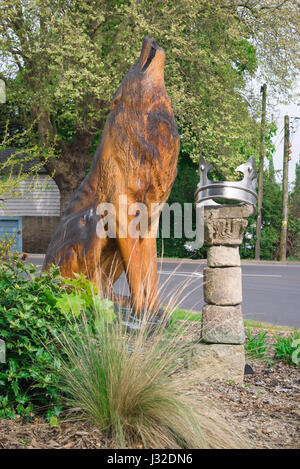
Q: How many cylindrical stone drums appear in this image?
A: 3